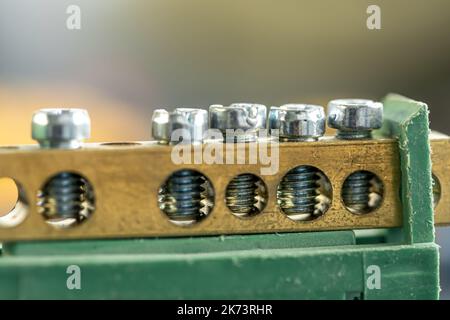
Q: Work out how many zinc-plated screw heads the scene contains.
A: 5